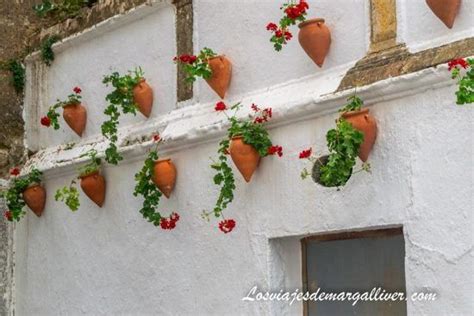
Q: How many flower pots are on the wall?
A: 10